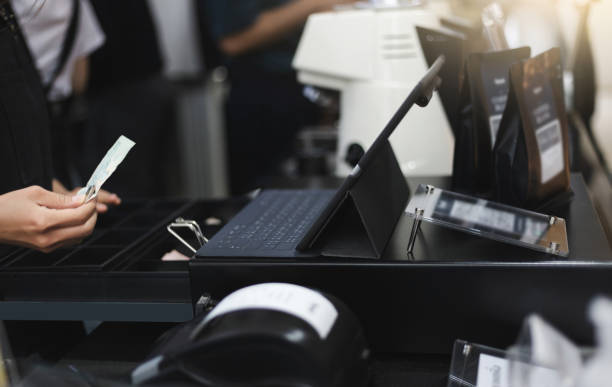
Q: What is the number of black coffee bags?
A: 2